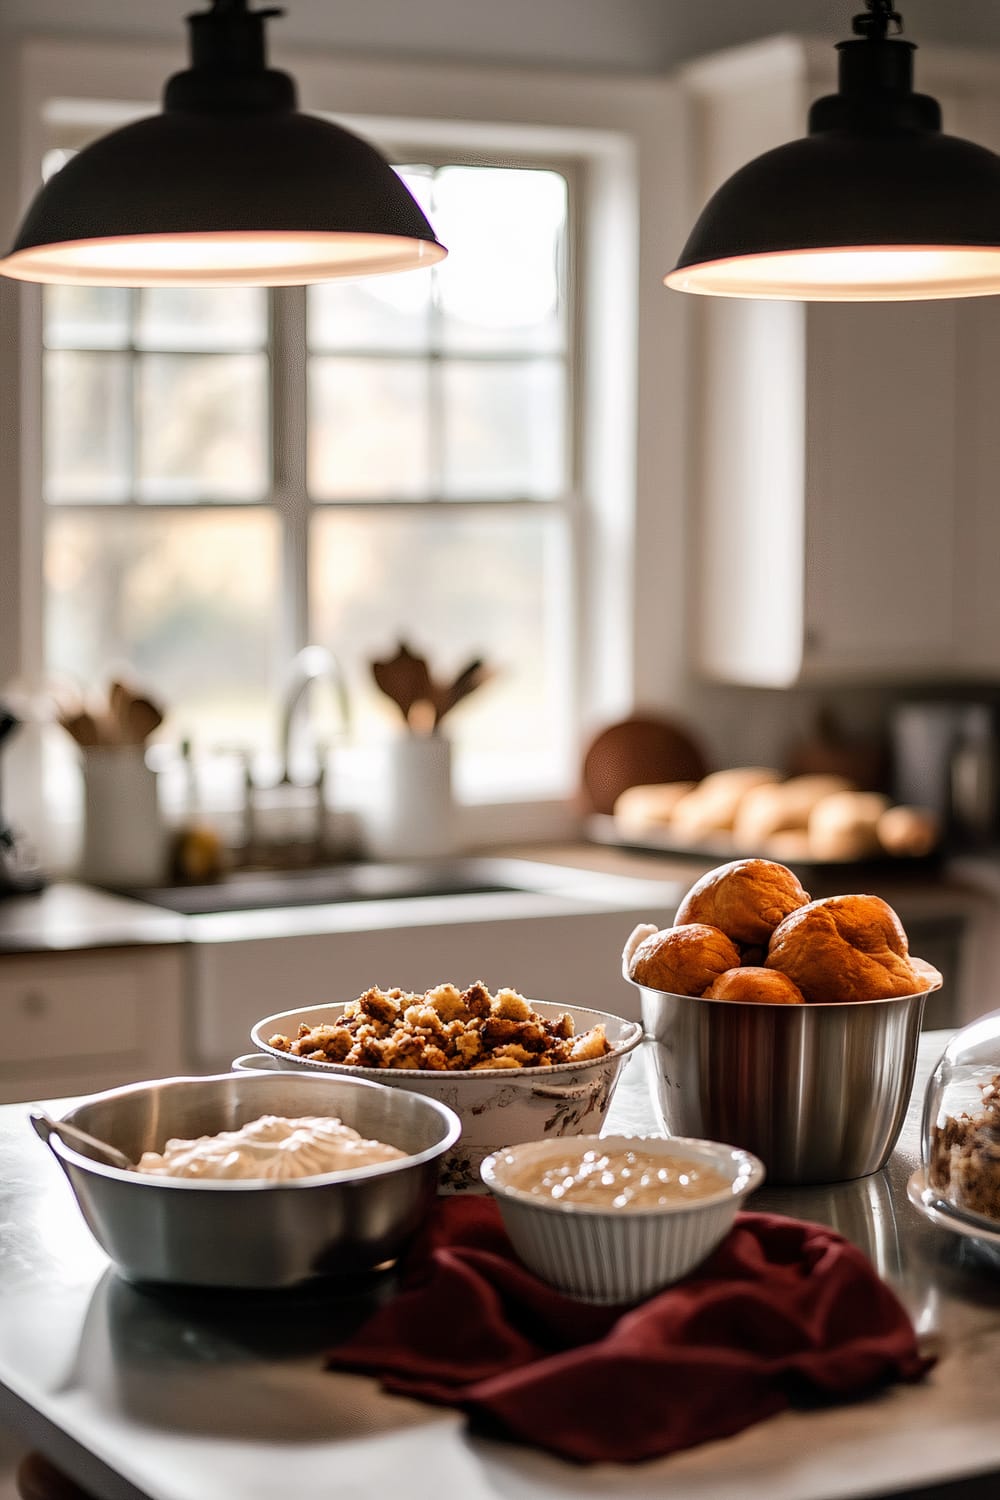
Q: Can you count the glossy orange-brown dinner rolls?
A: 4